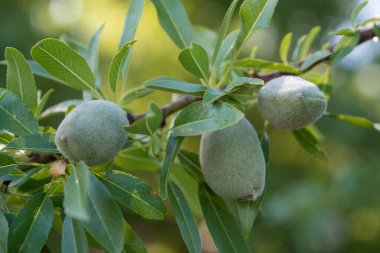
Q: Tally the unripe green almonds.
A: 3